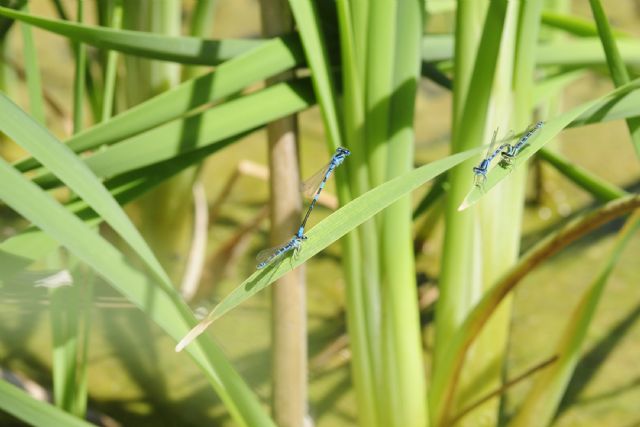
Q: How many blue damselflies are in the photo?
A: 4